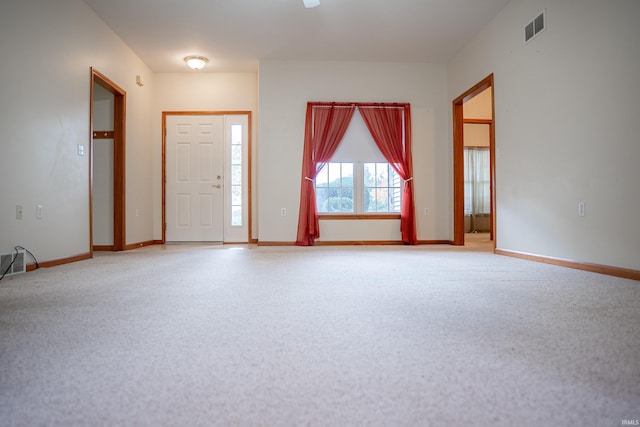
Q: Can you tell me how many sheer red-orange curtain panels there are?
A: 2